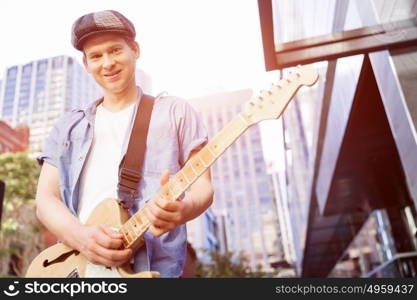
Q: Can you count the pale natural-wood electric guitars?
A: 1